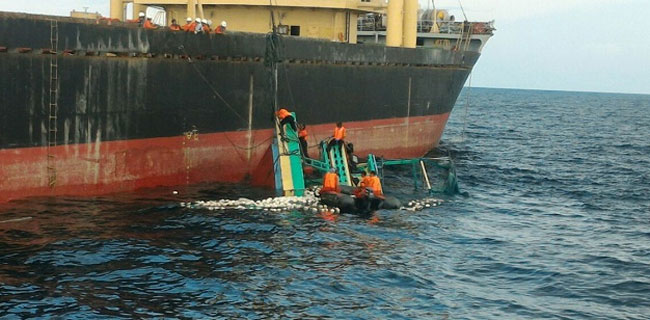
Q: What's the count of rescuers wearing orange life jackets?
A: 6